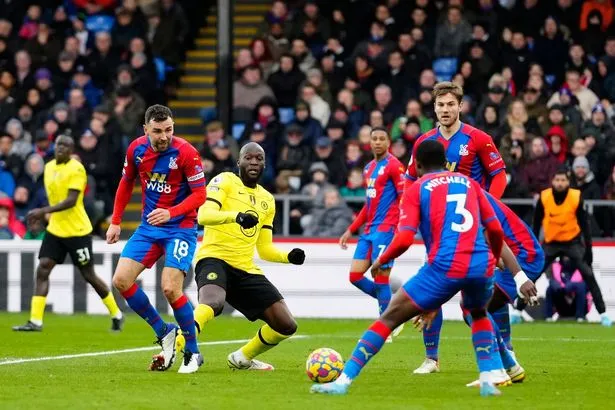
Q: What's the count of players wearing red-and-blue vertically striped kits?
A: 5